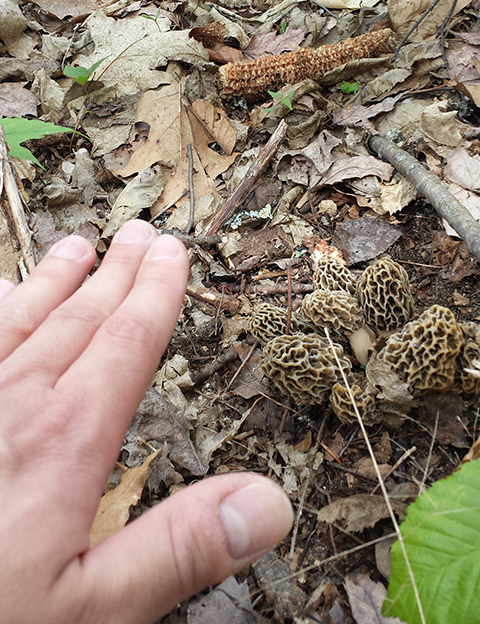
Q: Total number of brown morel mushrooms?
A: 8